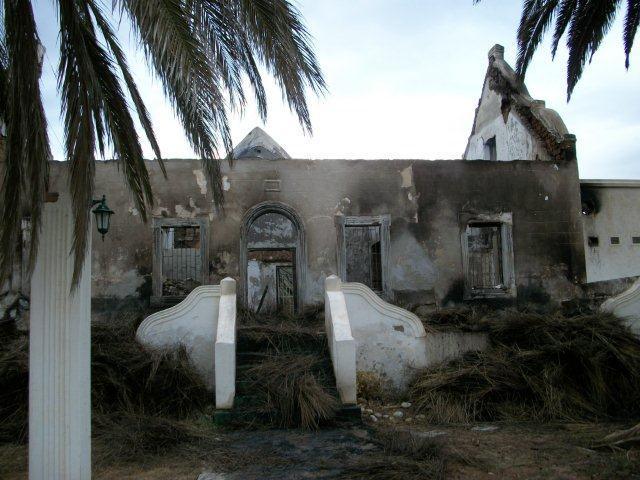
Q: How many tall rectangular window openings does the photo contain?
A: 3